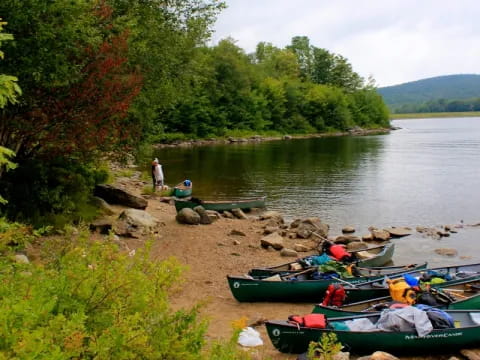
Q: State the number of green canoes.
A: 7